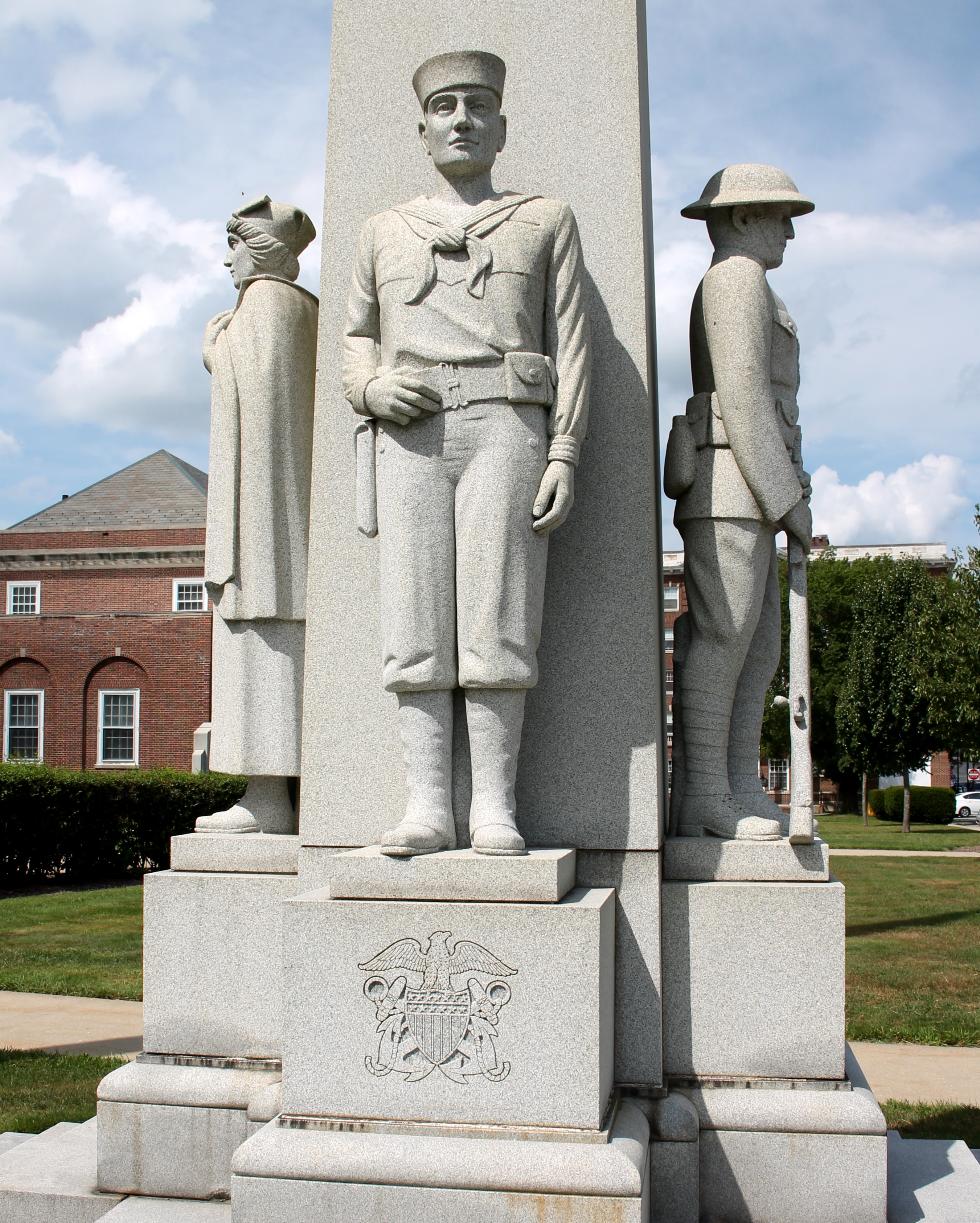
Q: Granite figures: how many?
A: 3